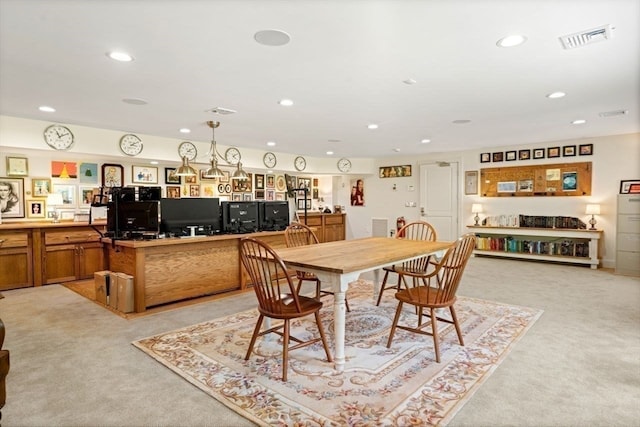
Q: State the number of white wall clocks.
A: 7